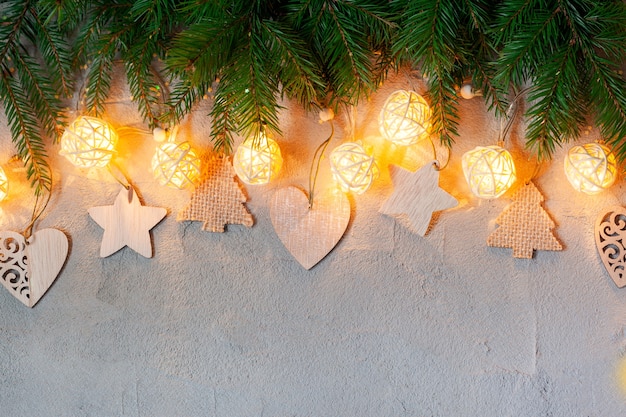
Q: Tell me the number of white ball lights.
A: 8